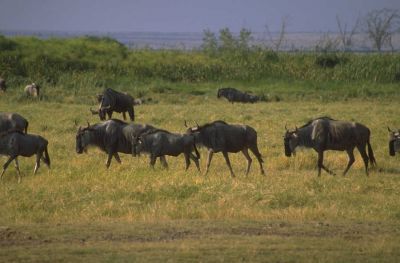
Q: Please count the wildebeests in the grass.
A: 11